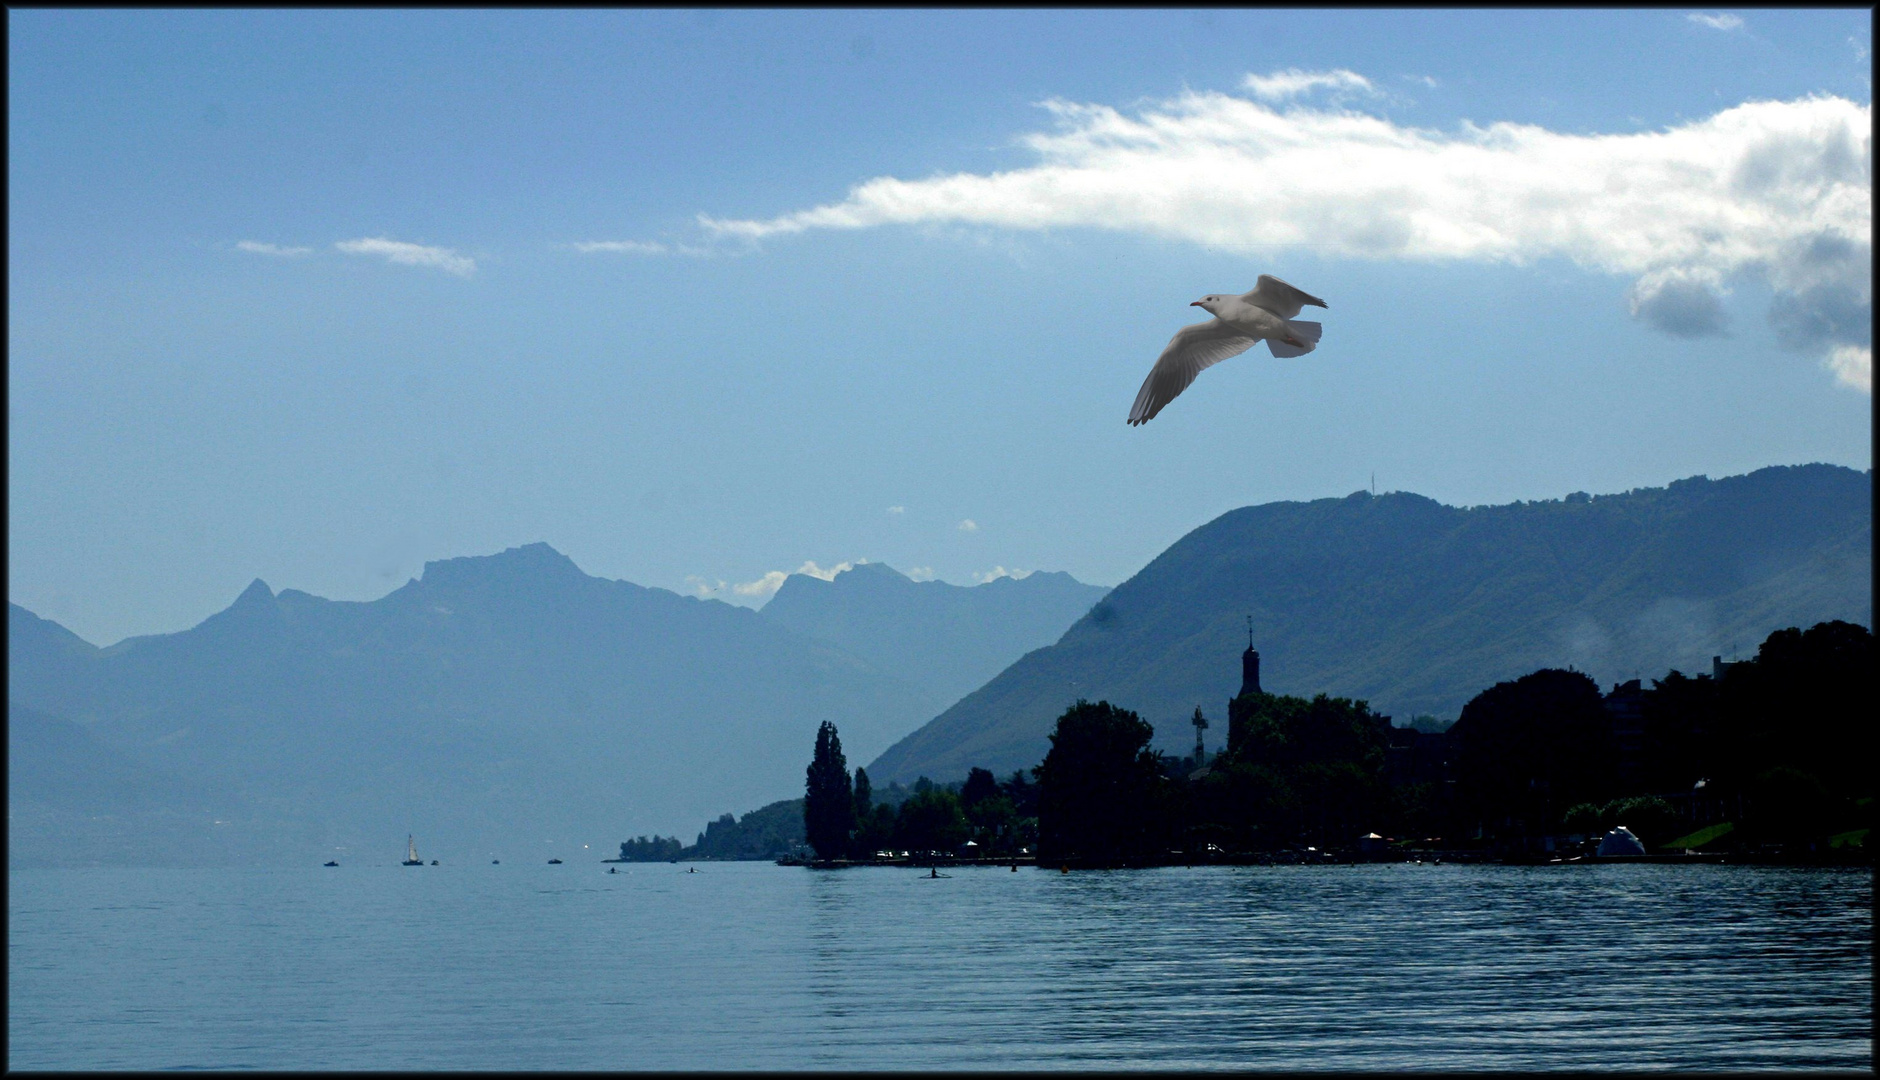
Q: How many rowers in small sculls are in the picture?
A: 3